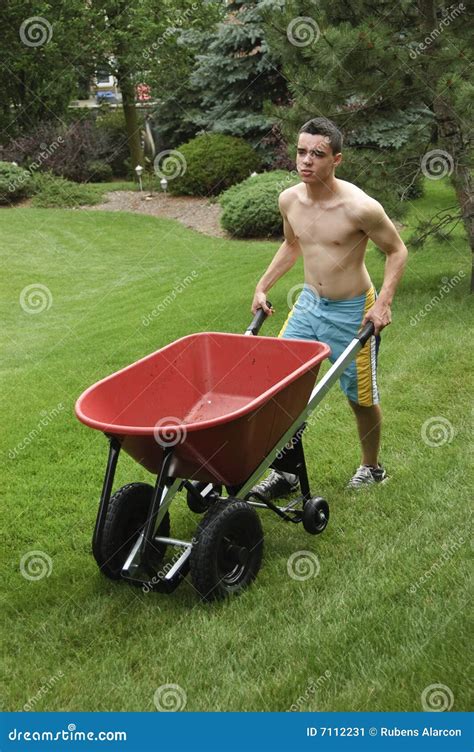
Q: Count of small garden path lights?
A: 2